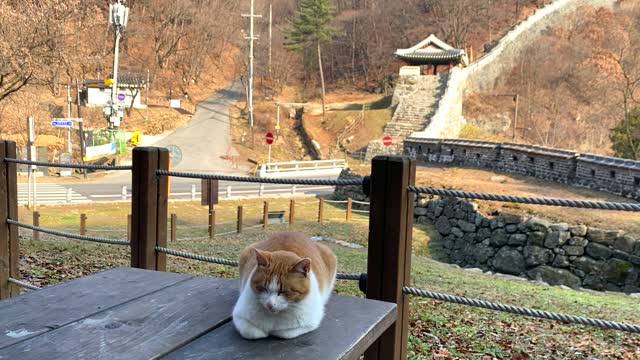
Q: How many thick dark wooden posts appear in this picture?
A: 3